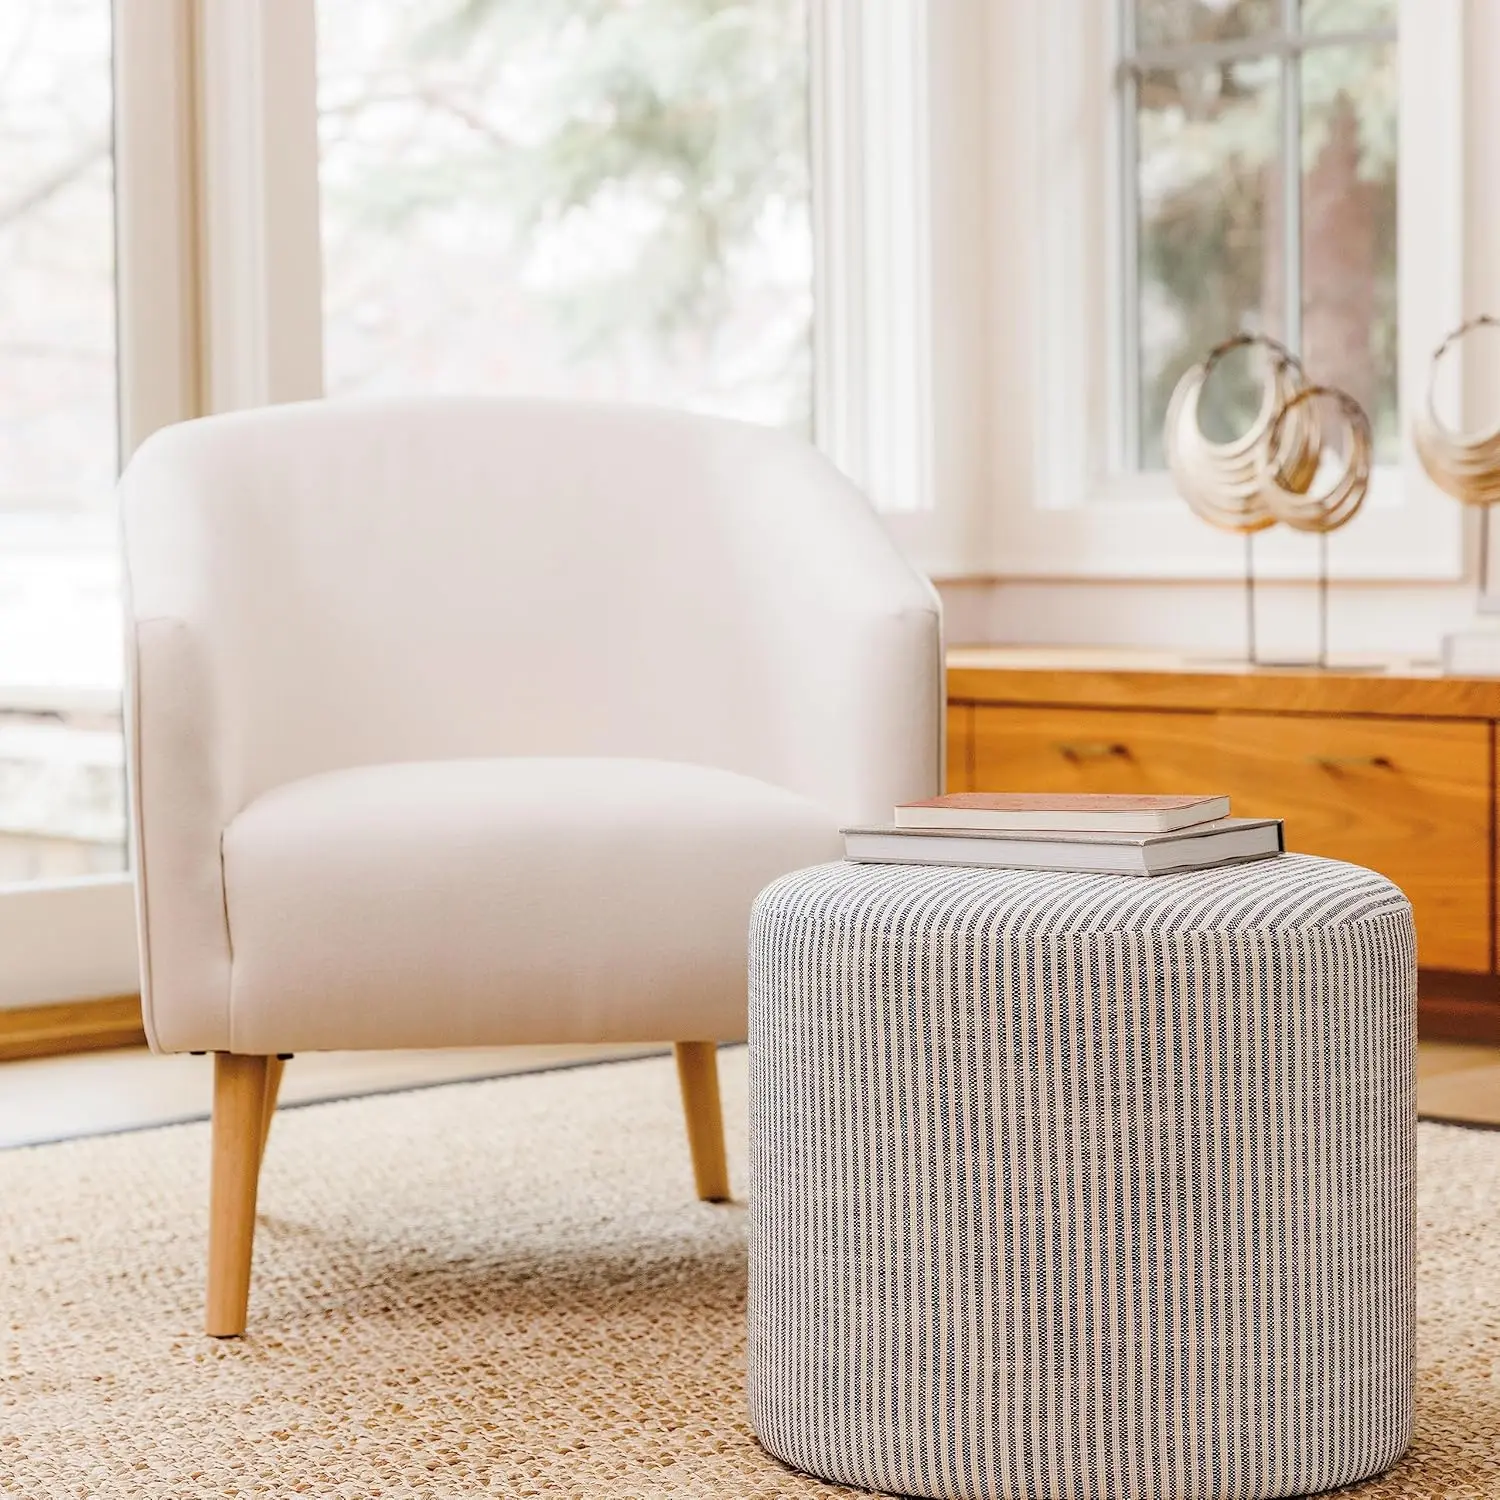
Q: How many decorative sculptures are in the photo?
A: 3